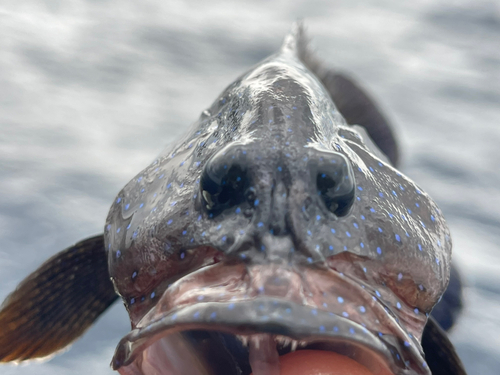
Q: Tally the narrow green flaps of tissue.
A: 0